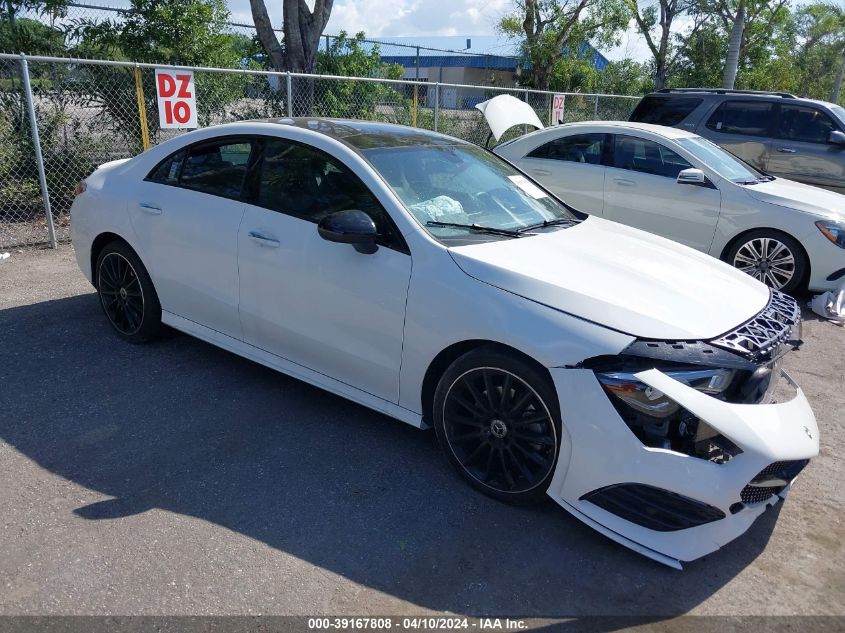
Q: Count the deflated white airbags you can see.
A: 1